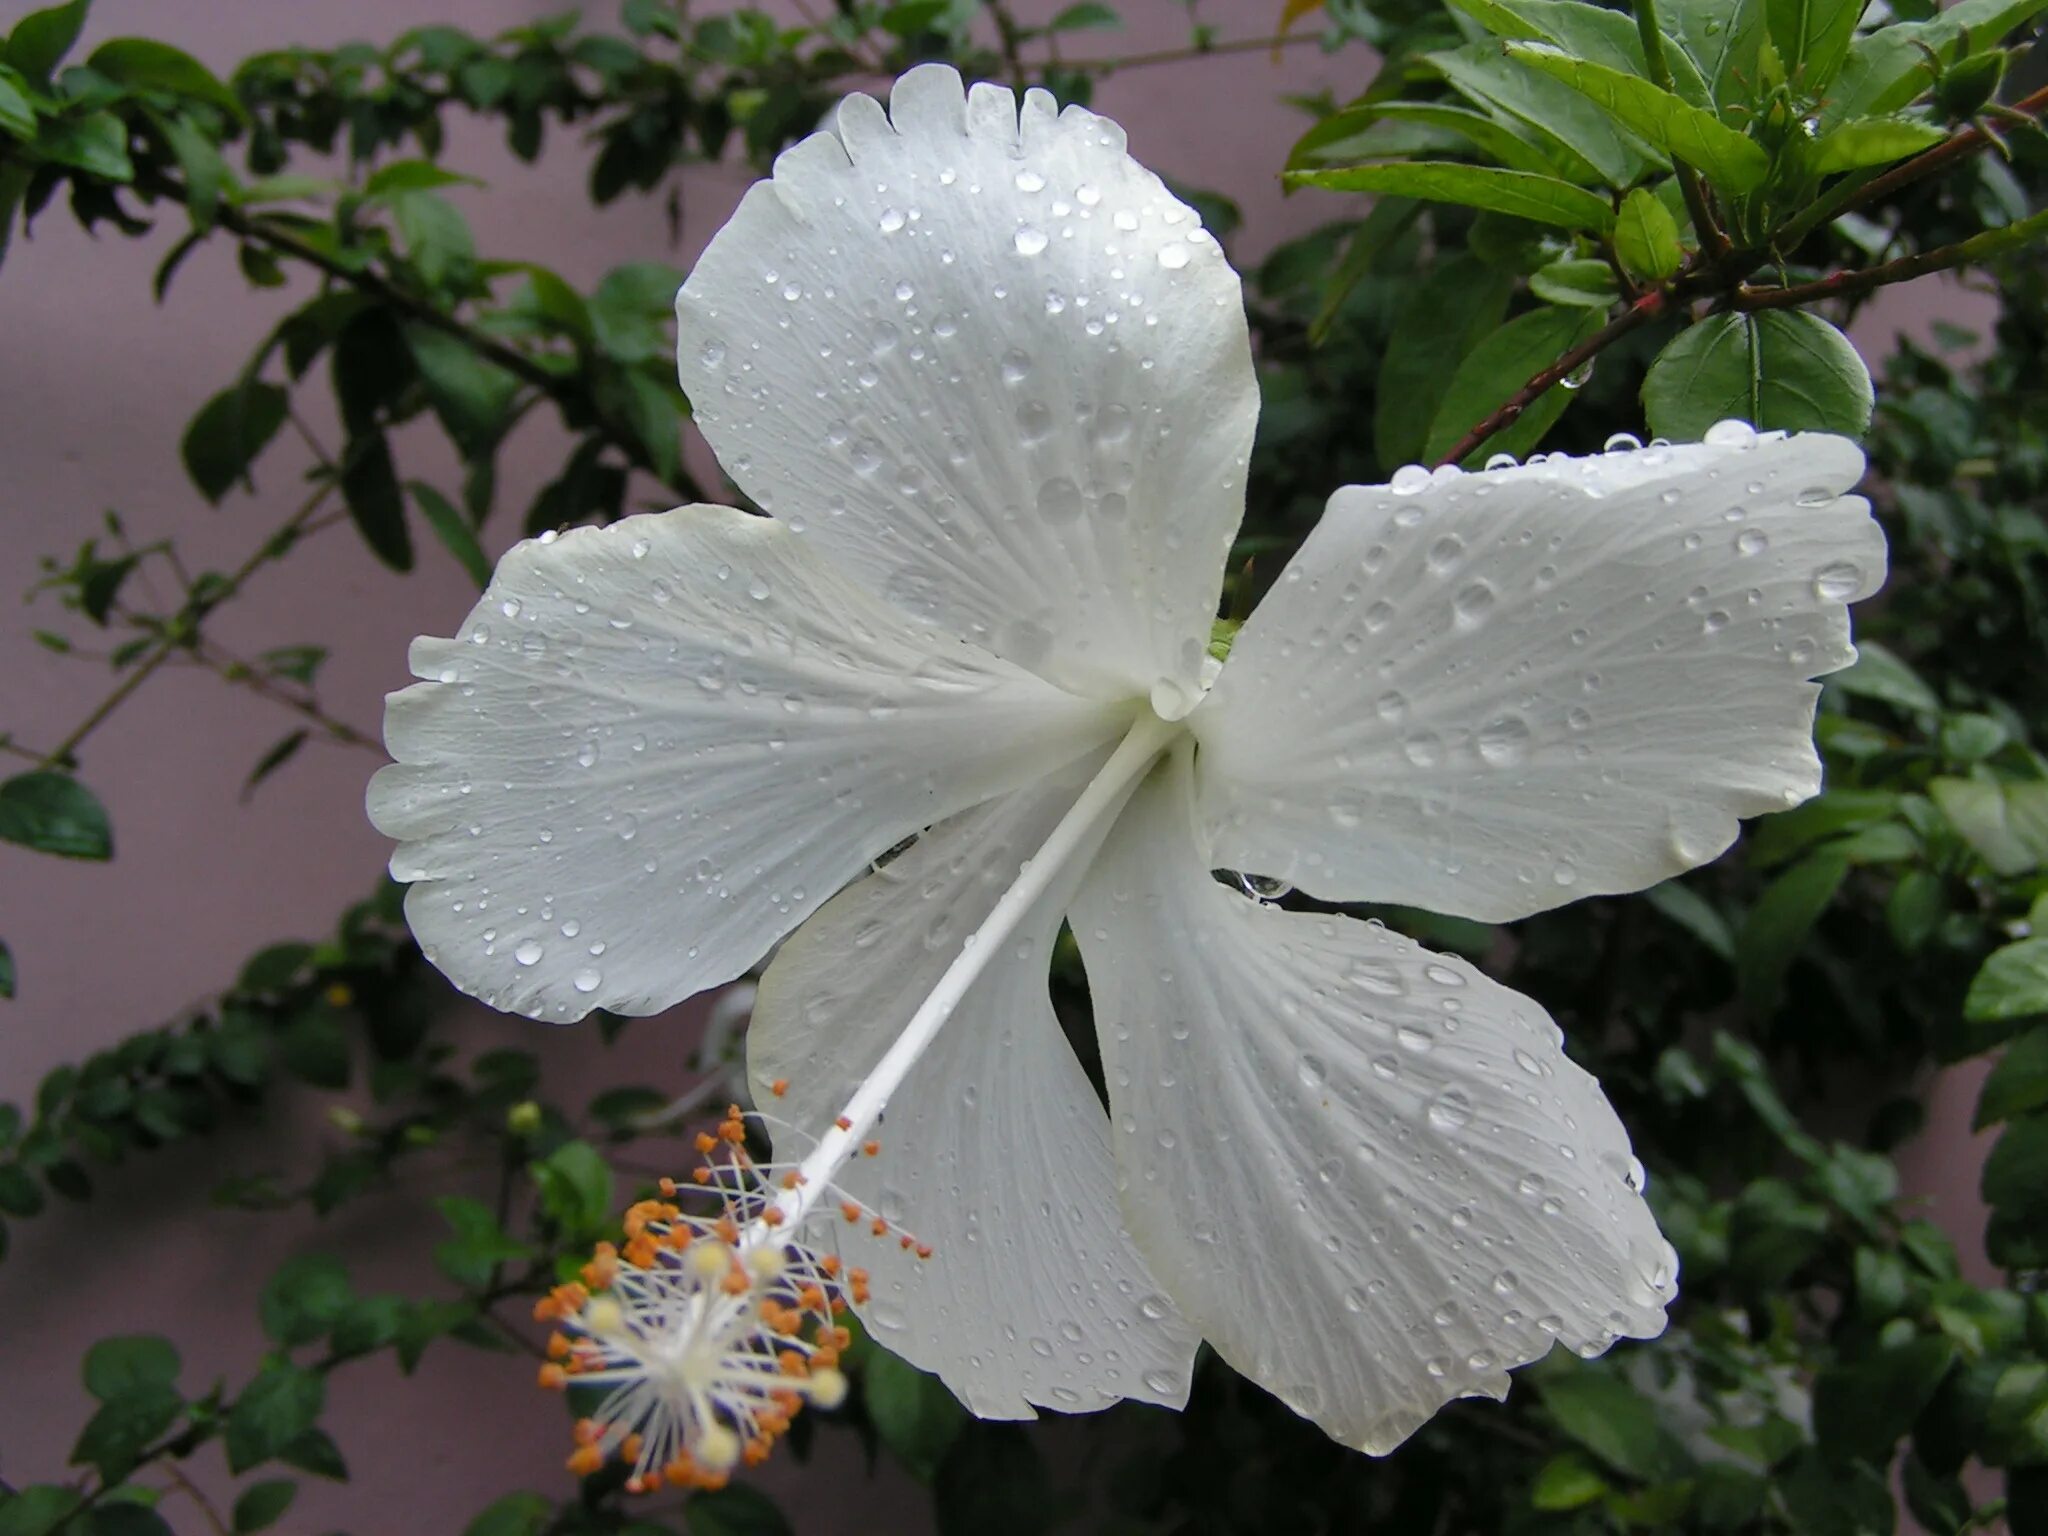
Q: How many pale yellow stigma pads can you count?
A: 5